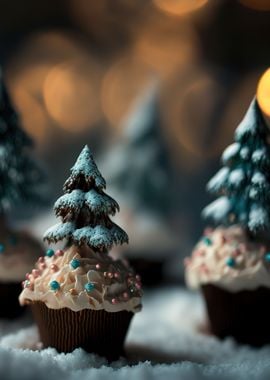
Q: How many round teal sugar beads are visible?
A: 9